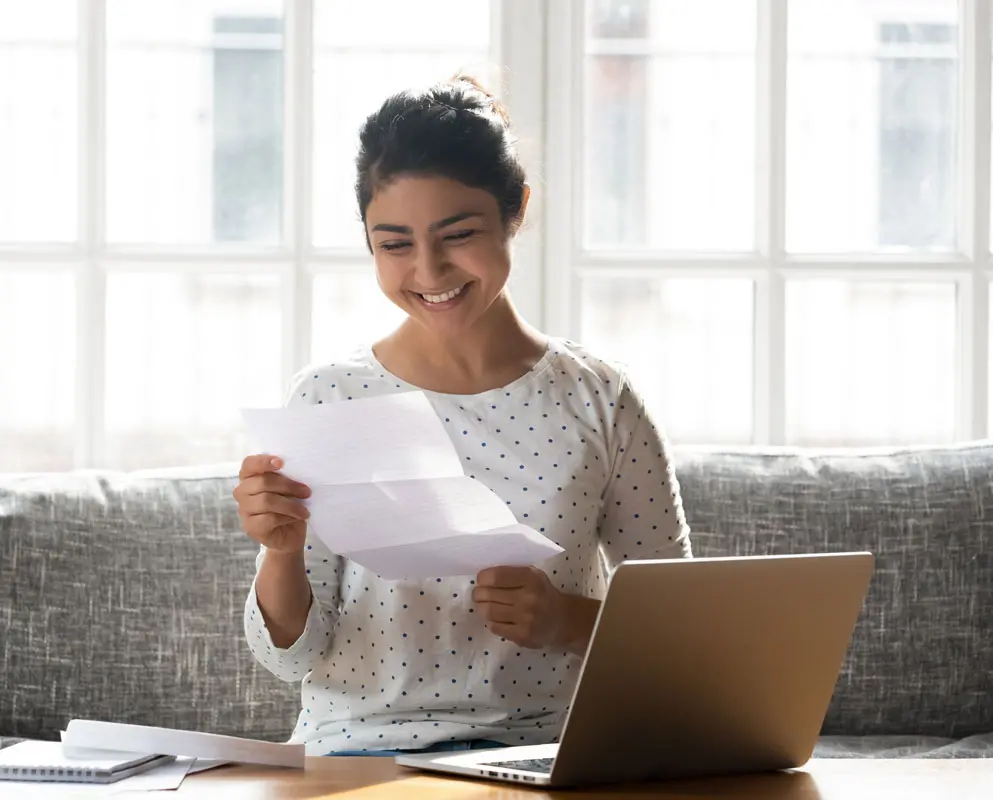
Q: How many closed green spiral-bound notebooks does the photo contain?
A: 0